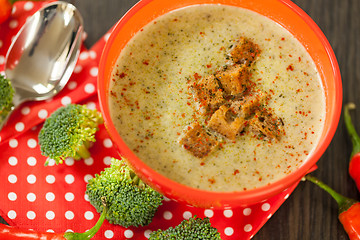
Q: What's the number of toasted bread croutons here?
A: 7